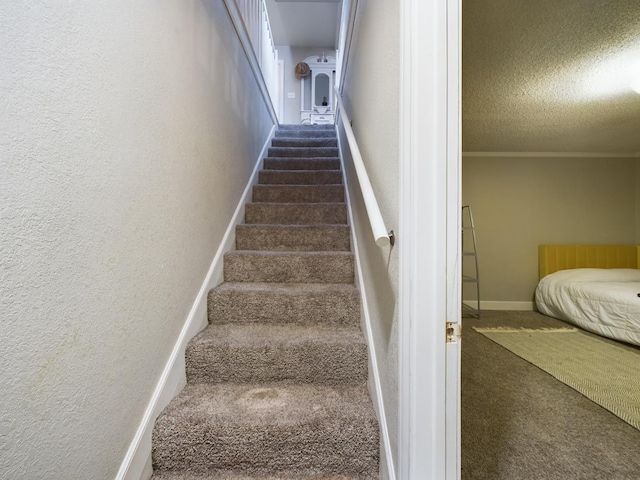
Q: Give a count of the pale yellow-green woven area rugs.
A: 1